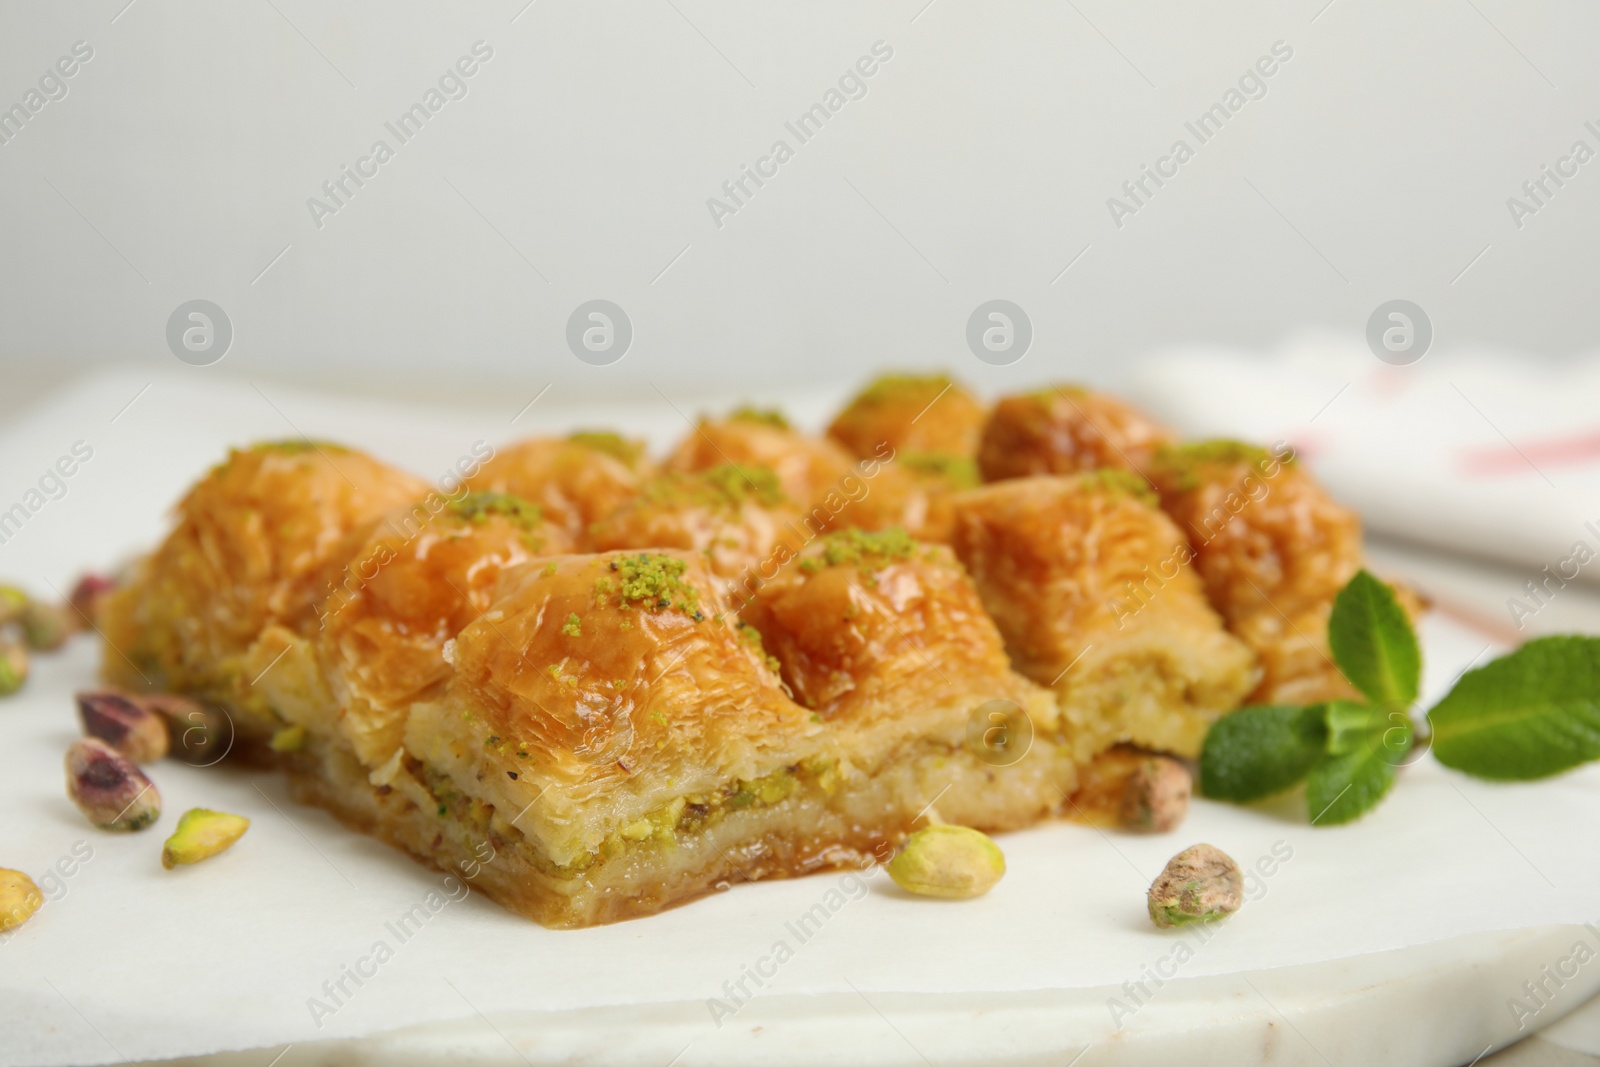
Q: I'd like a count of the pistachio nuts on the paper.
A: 12